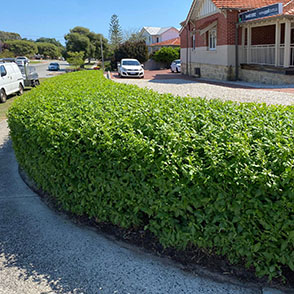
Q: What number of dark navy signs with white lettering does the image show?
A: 1